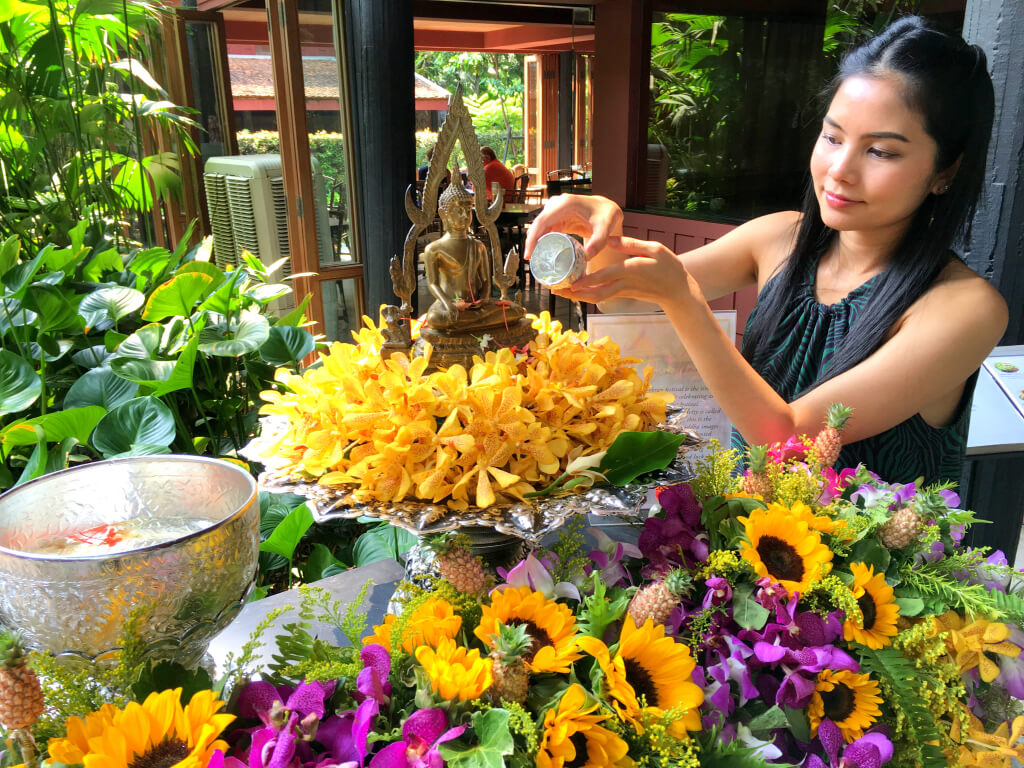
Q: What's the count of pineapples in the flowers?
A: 7